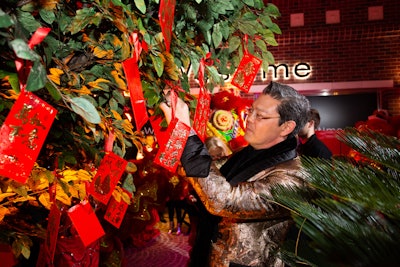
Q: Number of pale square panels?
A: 3